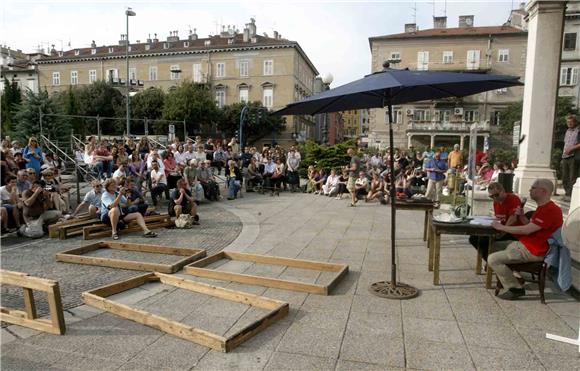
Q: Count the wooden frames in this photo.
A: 4